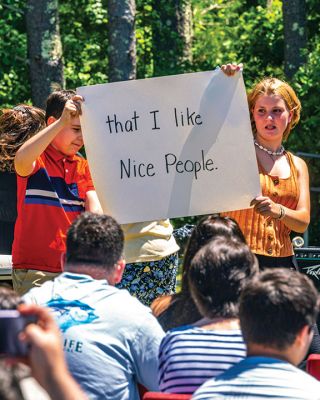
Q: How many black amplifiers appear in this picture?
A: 1